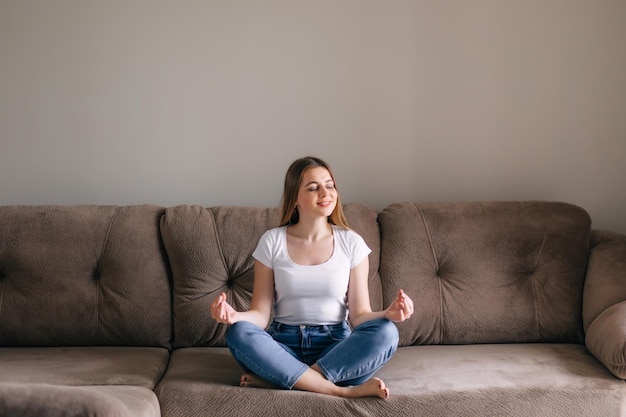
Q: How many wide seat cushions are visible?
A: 2